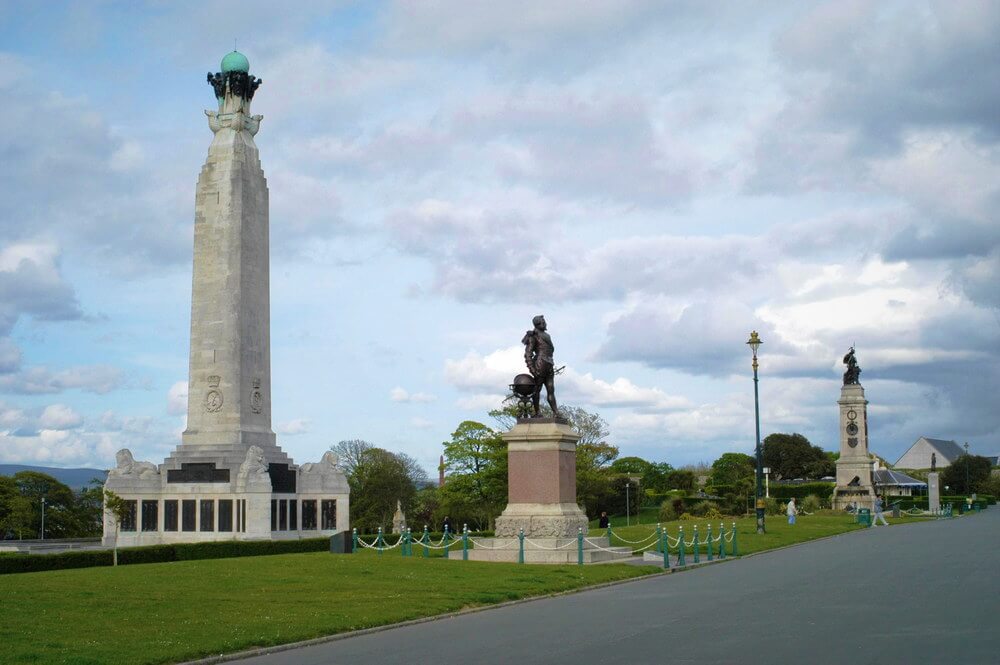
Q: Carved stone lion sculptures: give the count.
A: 3